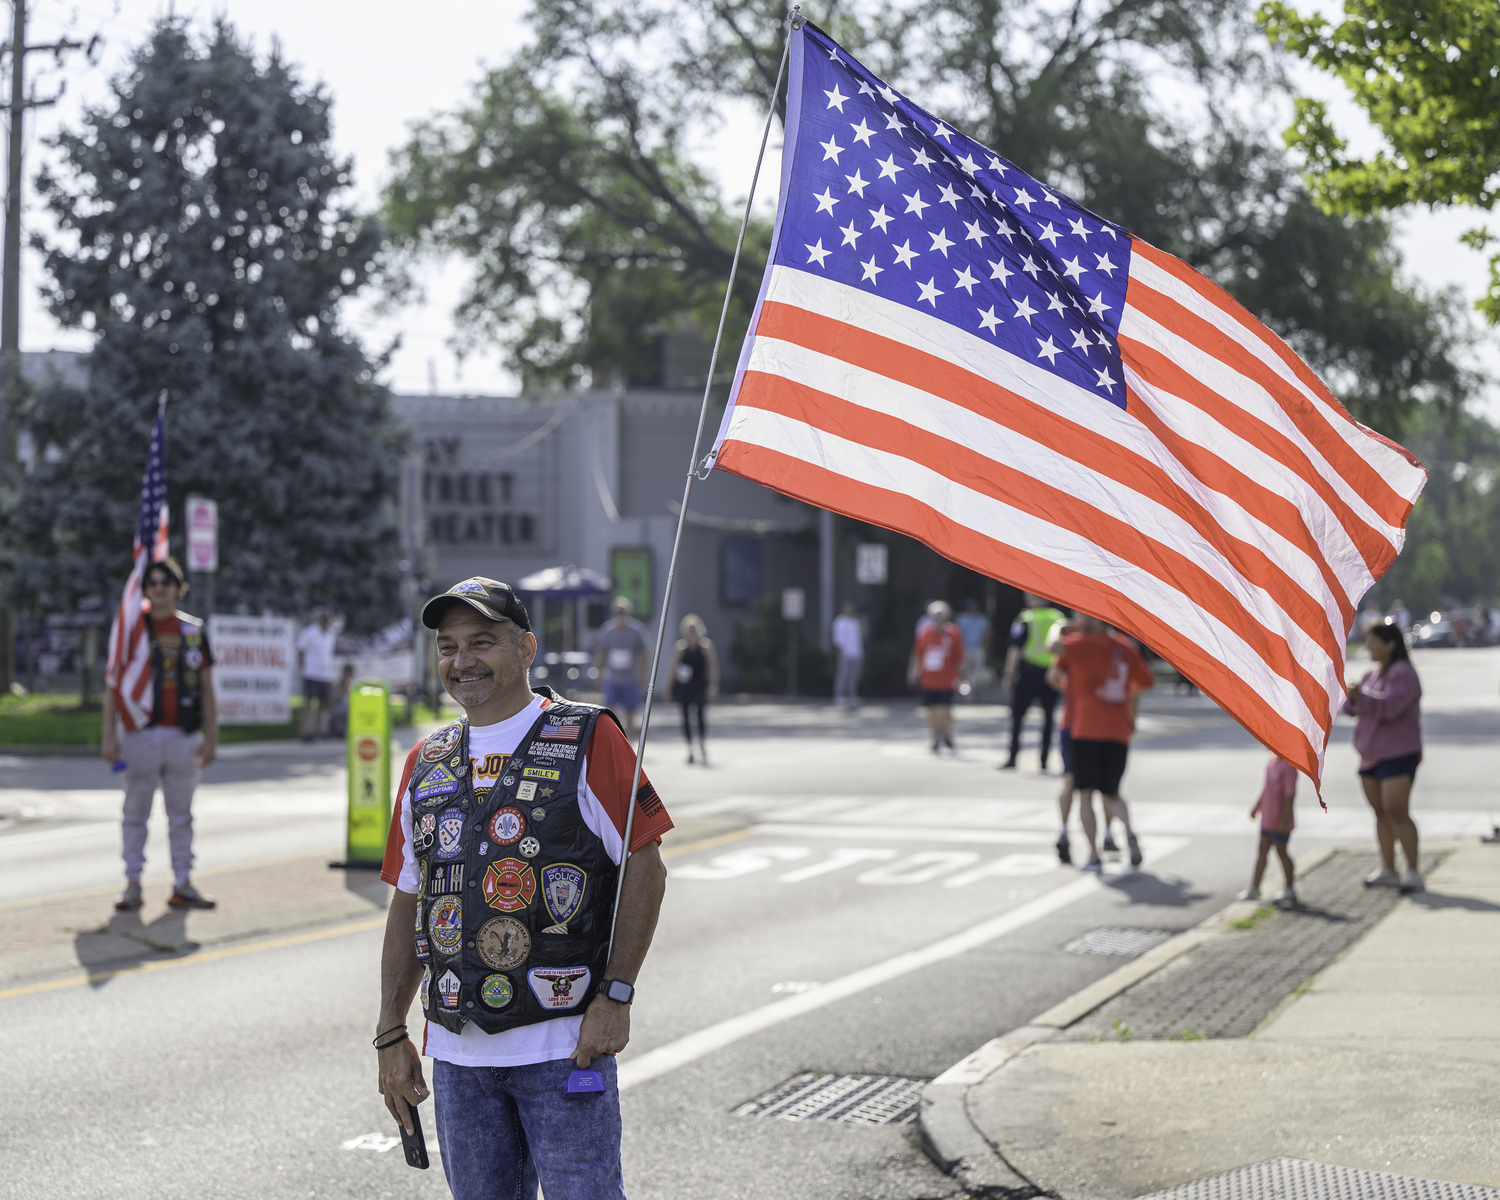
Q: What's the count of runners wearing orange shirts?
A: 3